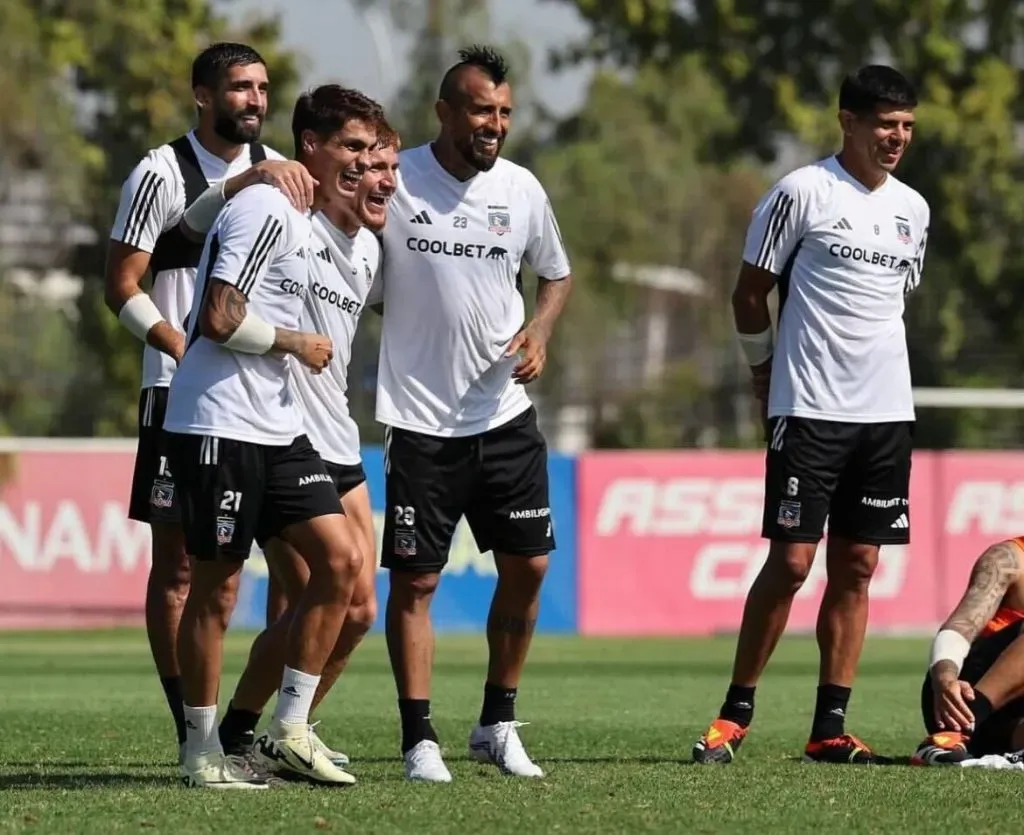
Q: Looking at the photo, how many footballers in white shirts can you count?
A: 5